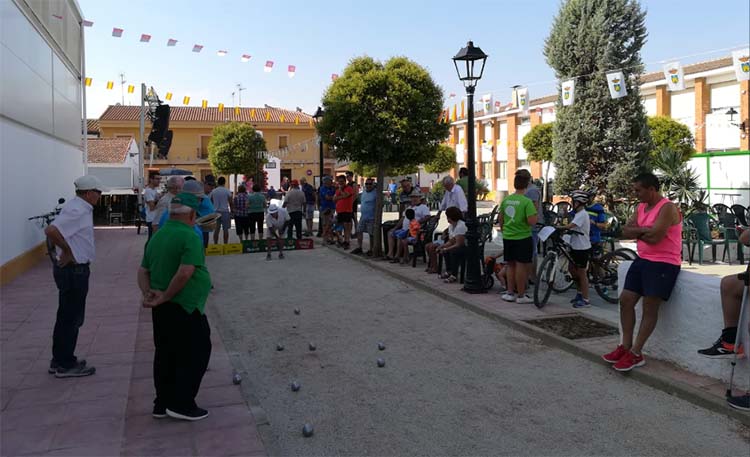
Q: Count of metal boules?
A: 8